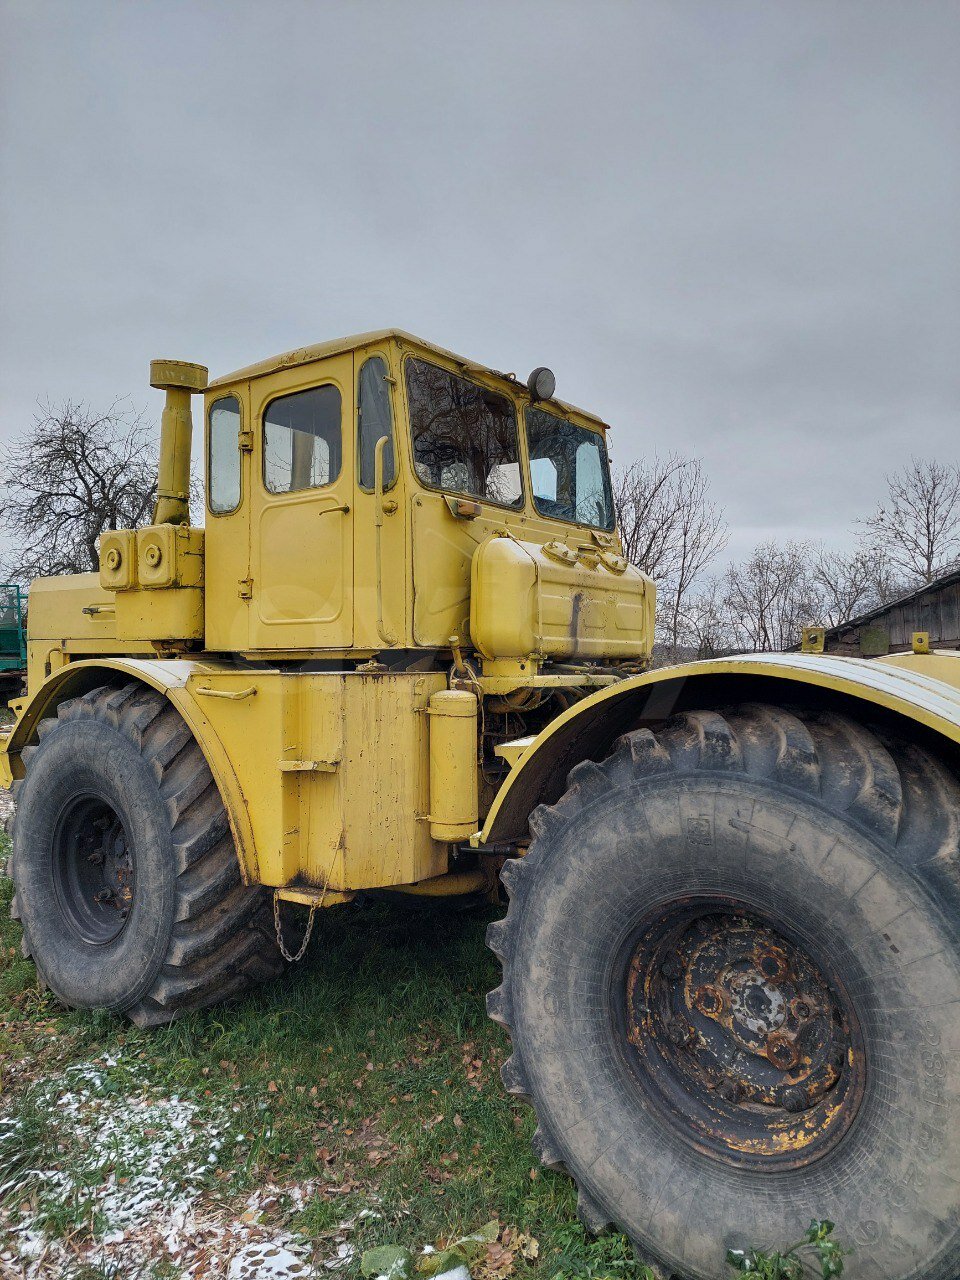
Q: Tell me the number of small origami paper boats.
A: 0